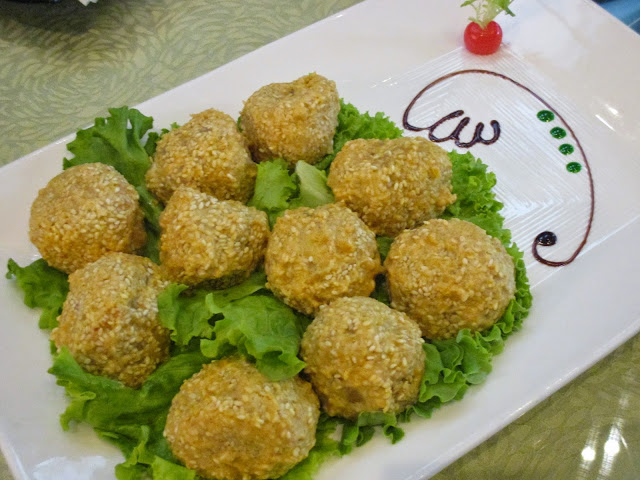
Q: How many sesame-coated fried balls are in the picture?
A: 10